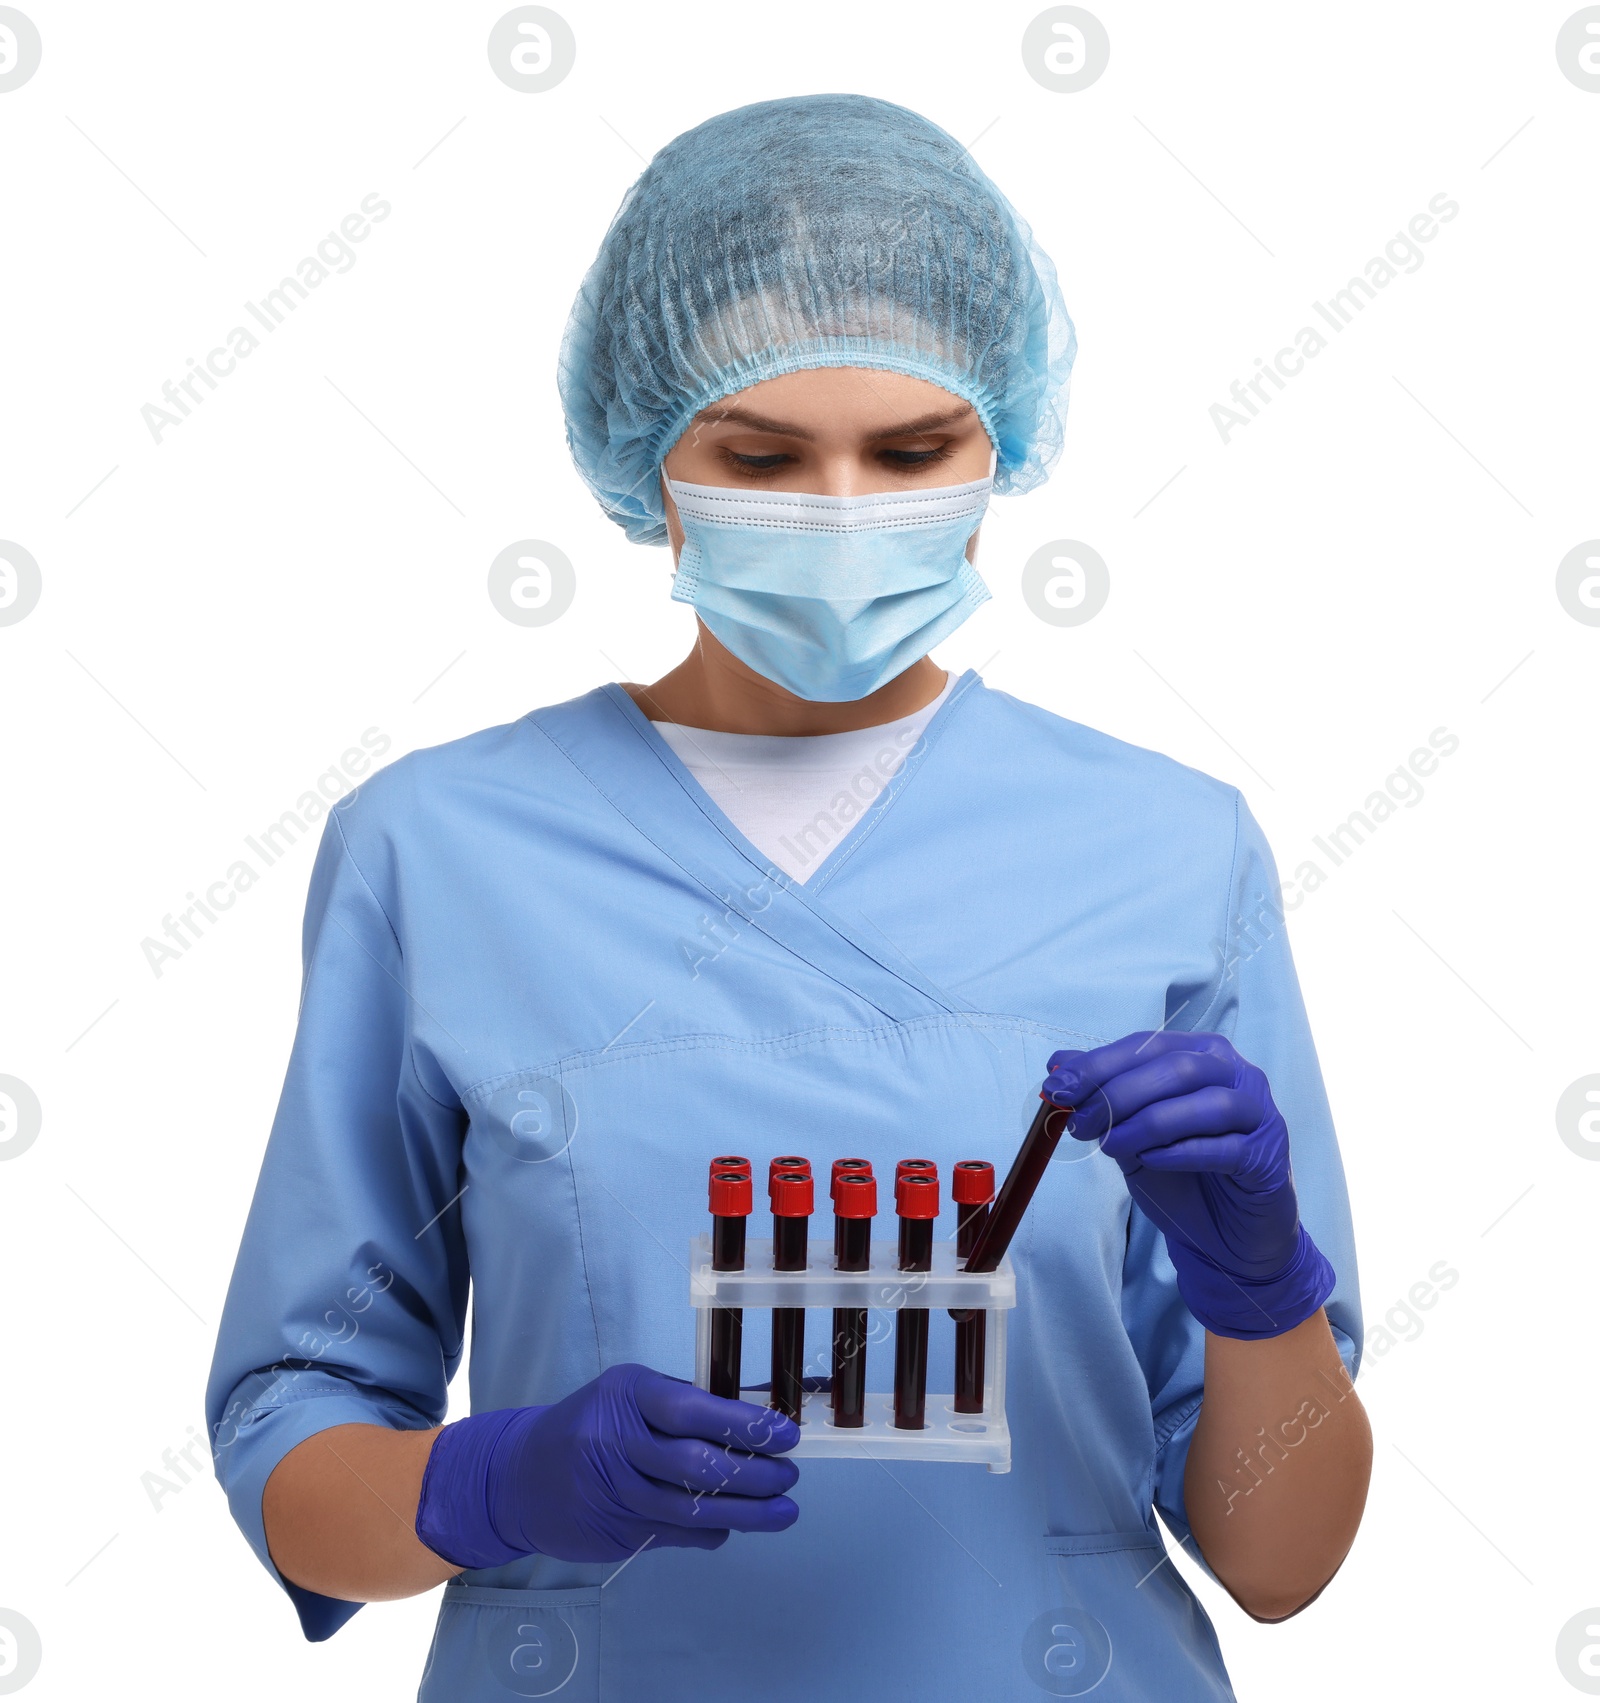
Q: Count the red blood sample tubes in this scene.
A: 10